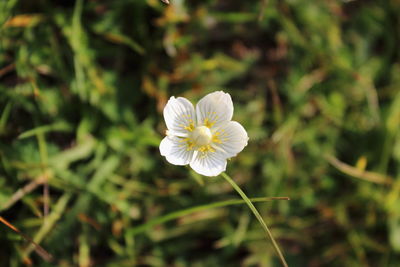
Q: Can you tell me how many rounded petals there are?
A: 5